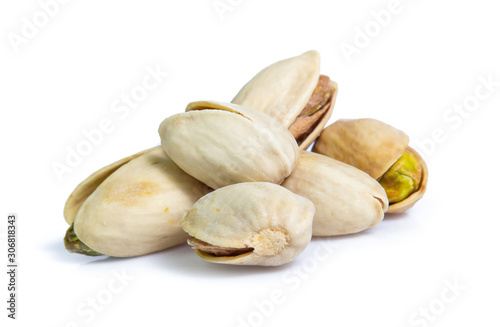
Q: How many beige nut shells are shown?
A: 6